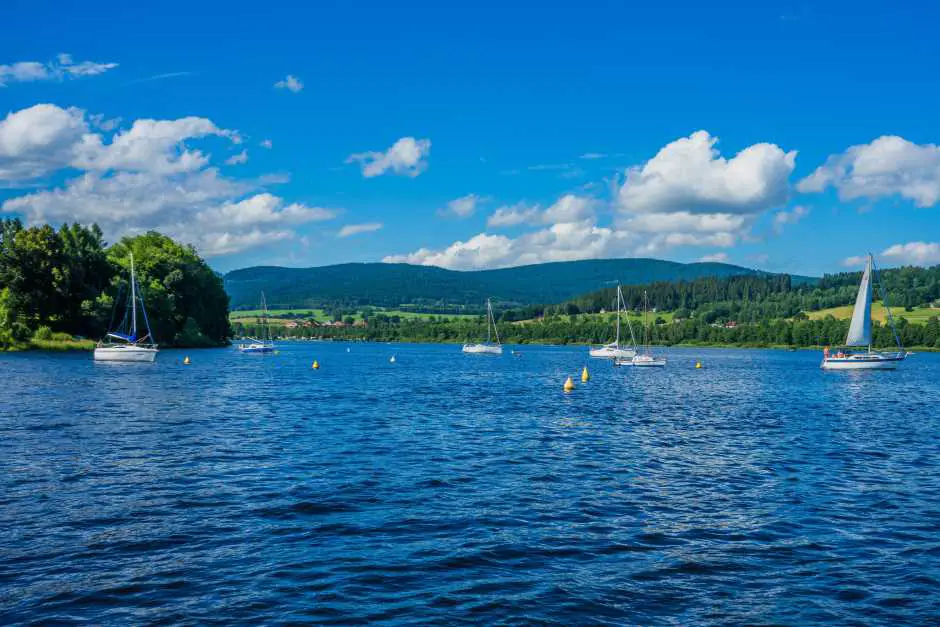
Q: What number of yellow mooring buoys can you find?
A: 5